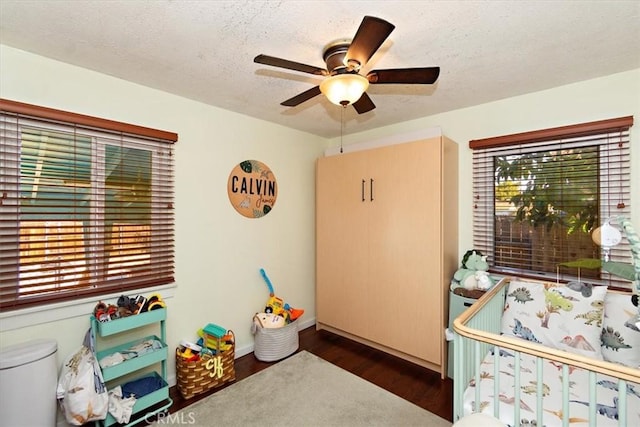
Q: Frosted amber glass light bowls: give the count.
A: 1